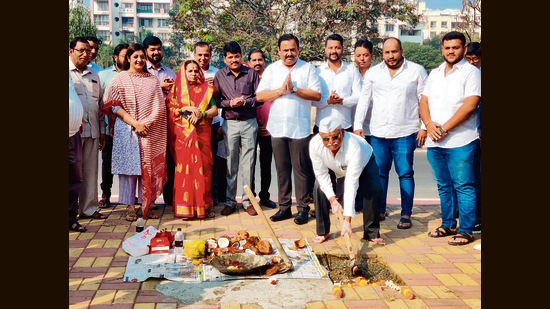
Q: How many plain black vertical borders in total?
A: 2